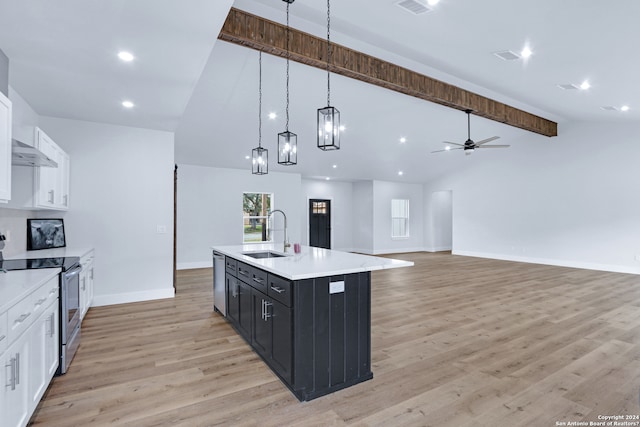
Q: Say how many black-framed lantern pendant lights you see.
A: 3